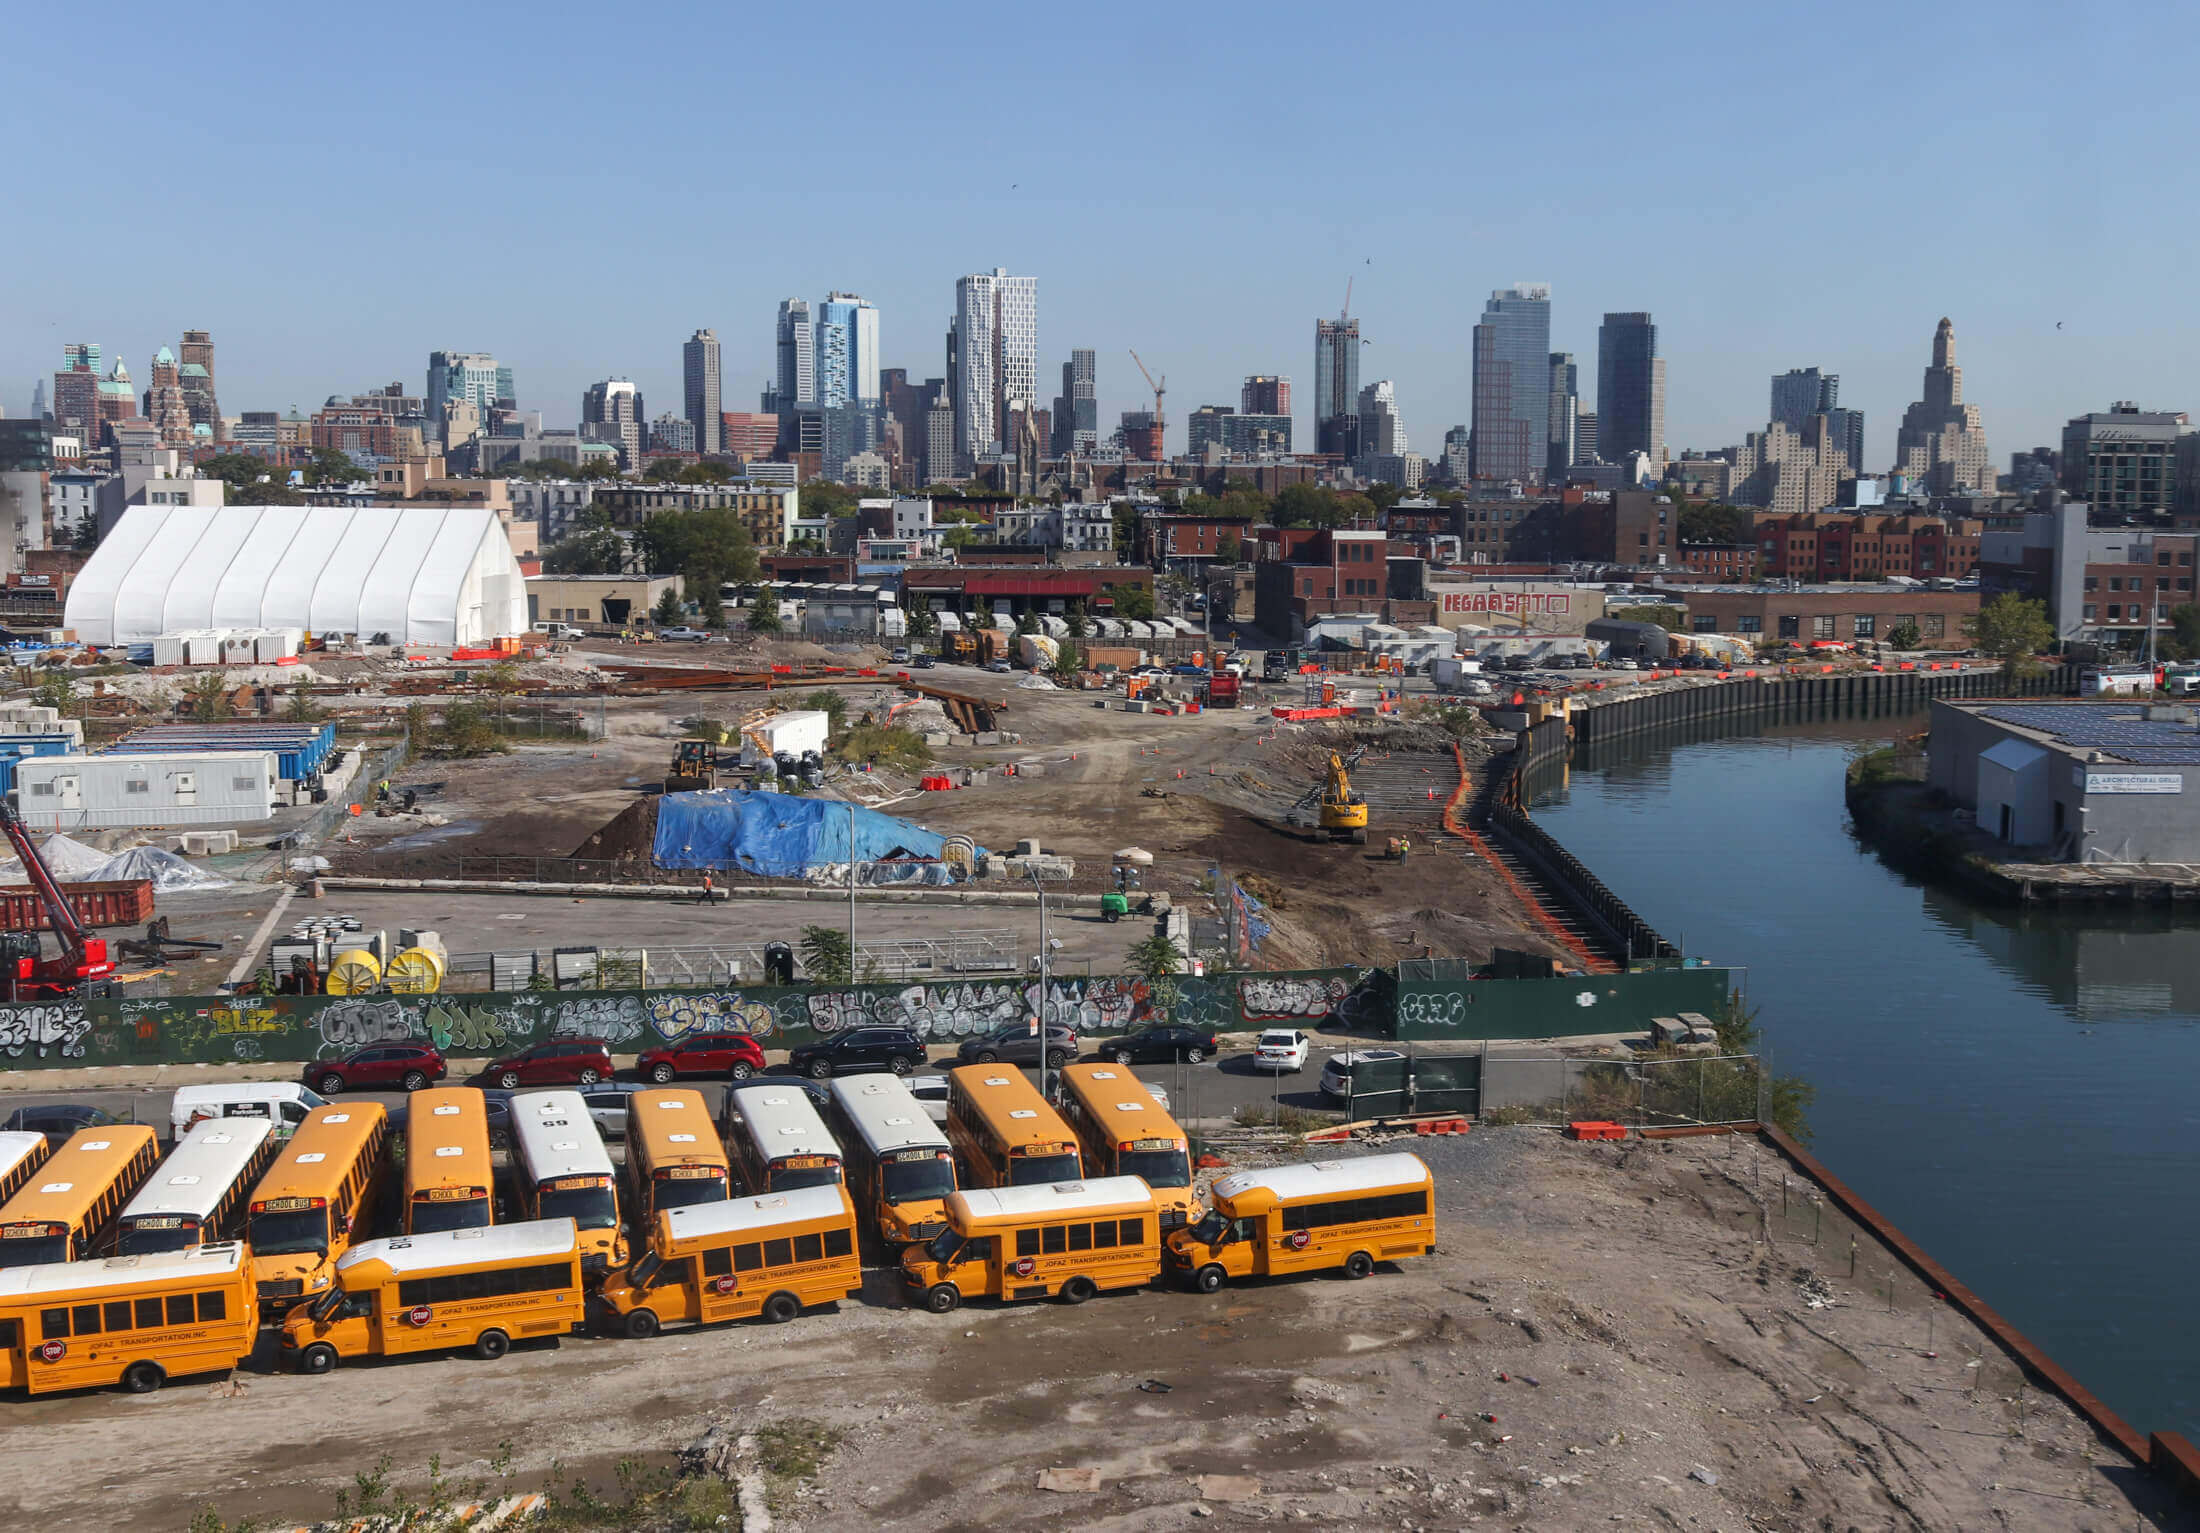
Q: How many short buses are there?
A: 5